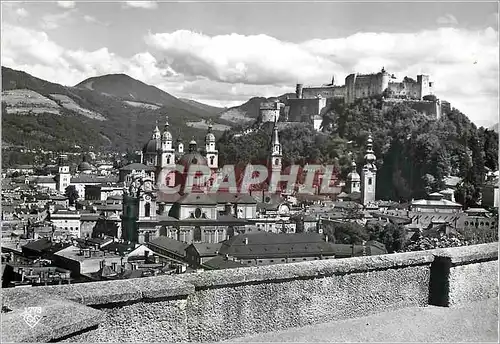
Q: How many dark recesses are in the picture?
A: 1